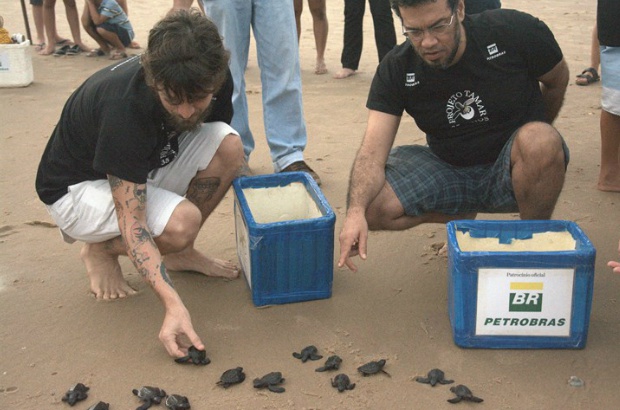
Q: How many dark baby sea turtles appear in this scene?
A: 13